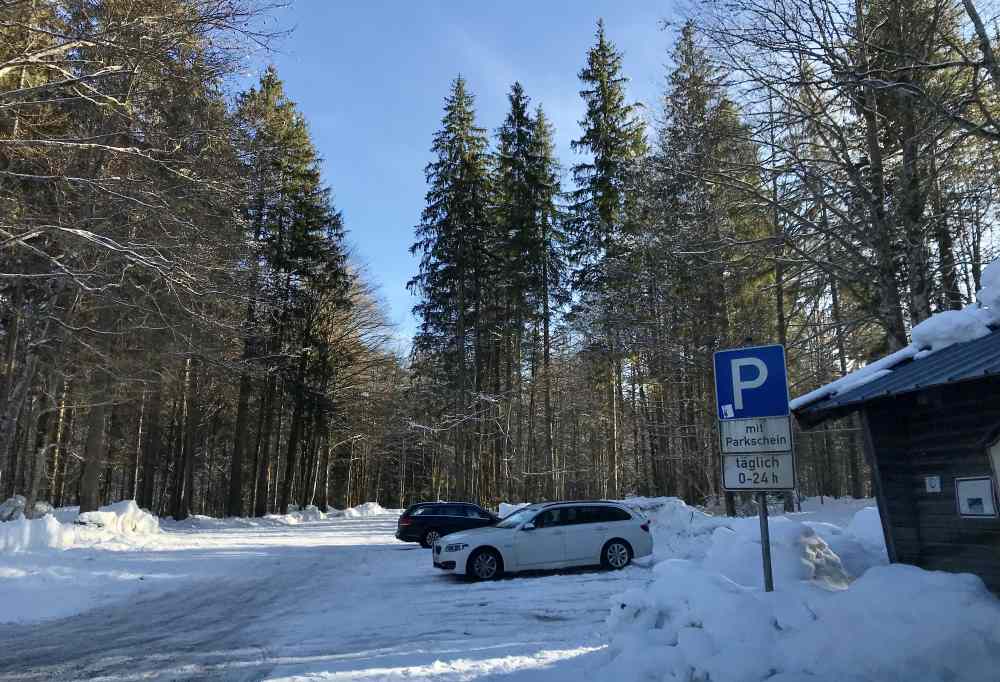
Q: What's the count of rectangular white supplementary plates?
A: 2